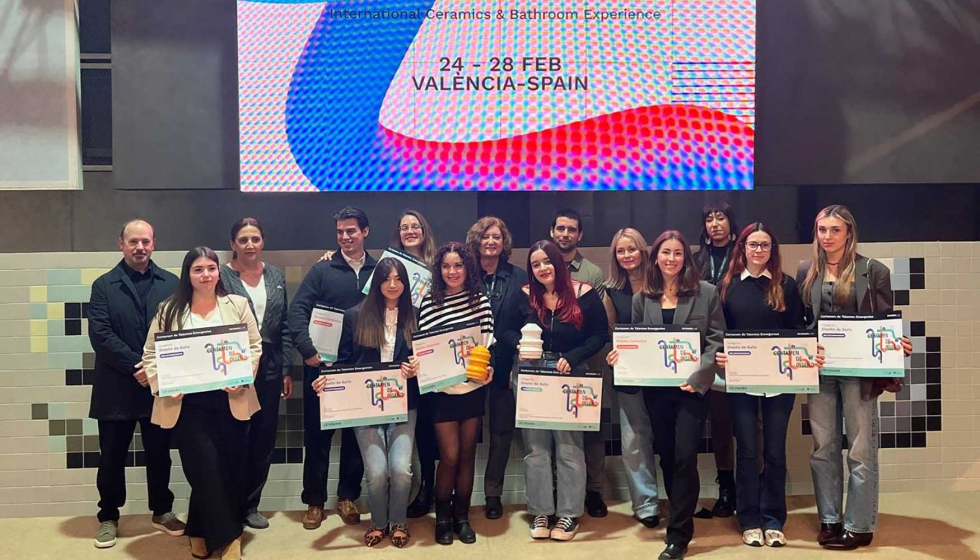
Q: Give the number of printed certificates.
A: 9